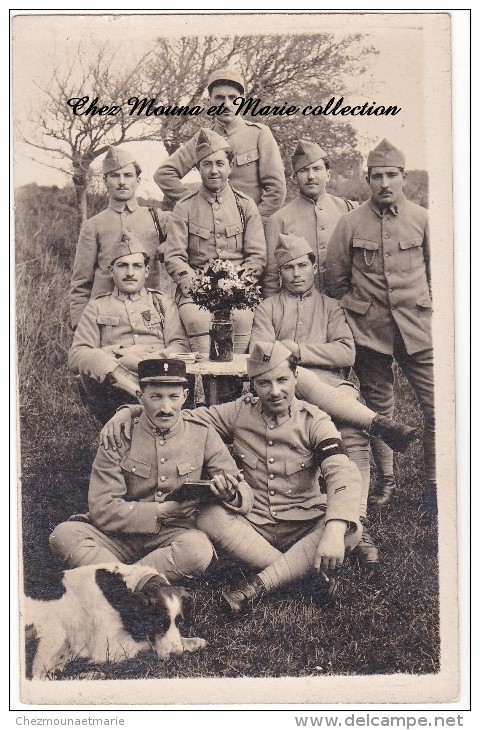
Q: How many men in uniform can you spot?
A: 9